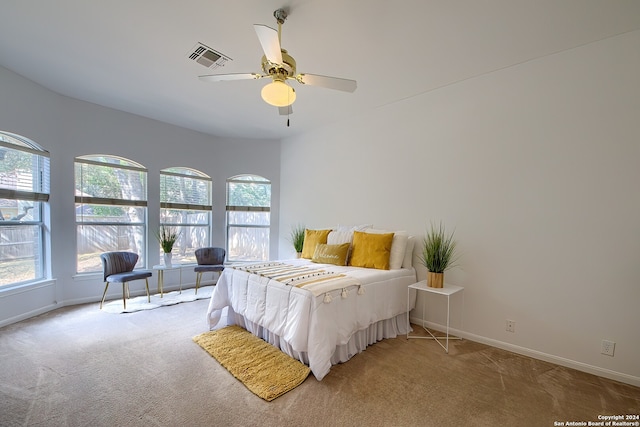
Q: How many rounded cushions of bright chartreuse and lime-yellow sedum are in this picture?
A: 0